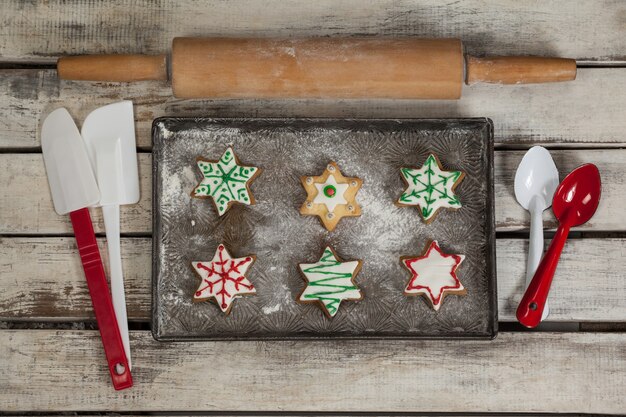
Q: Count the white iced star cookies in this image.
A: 5